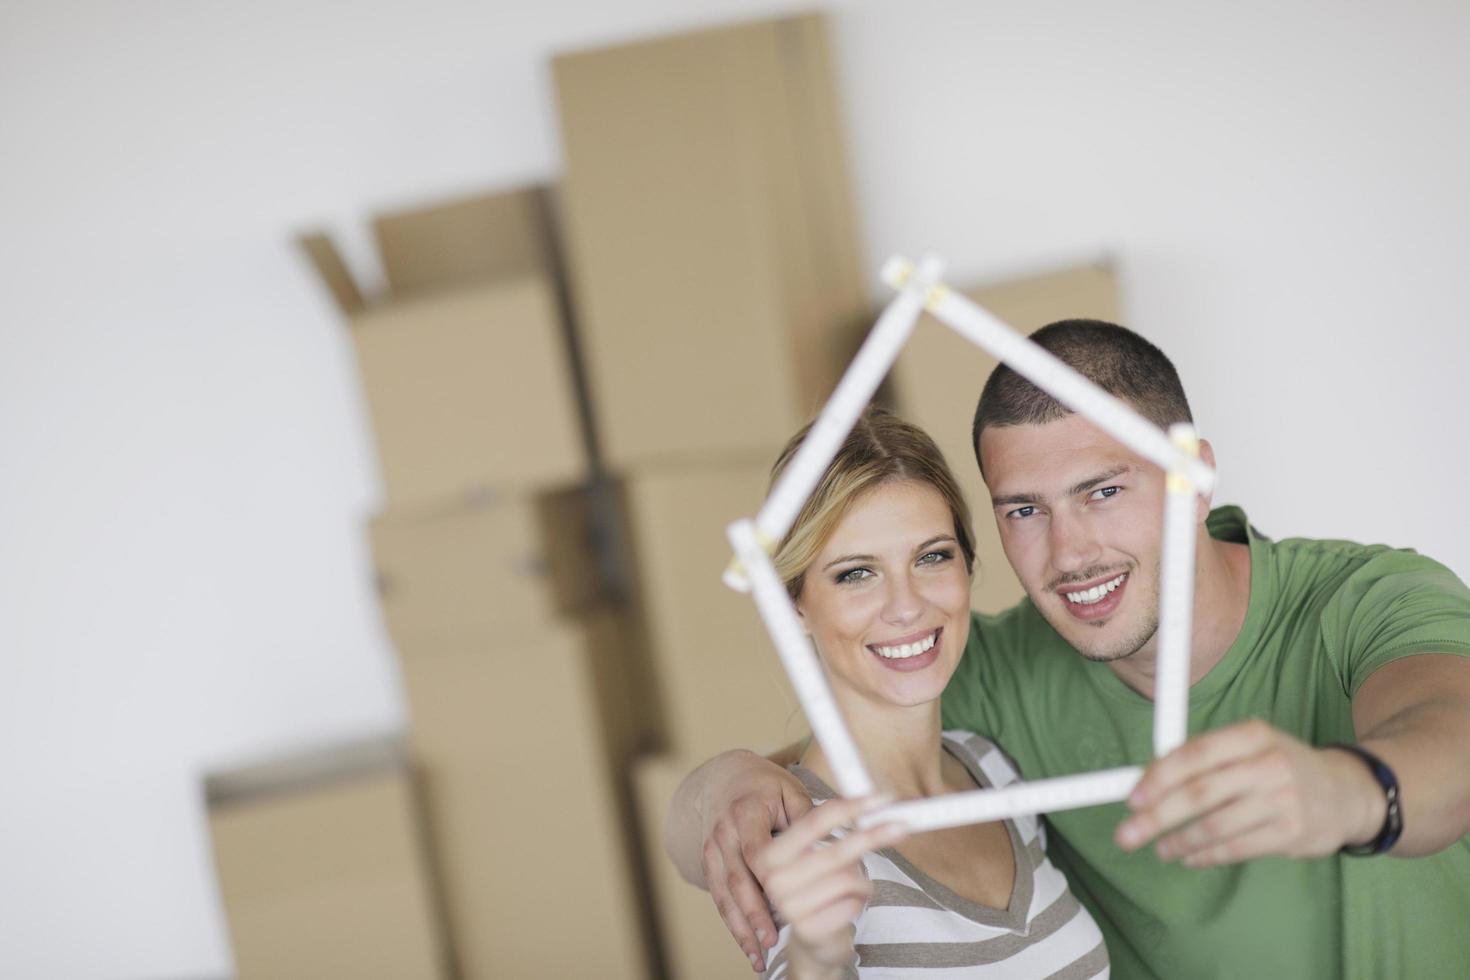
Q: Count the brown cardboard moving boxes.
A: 8